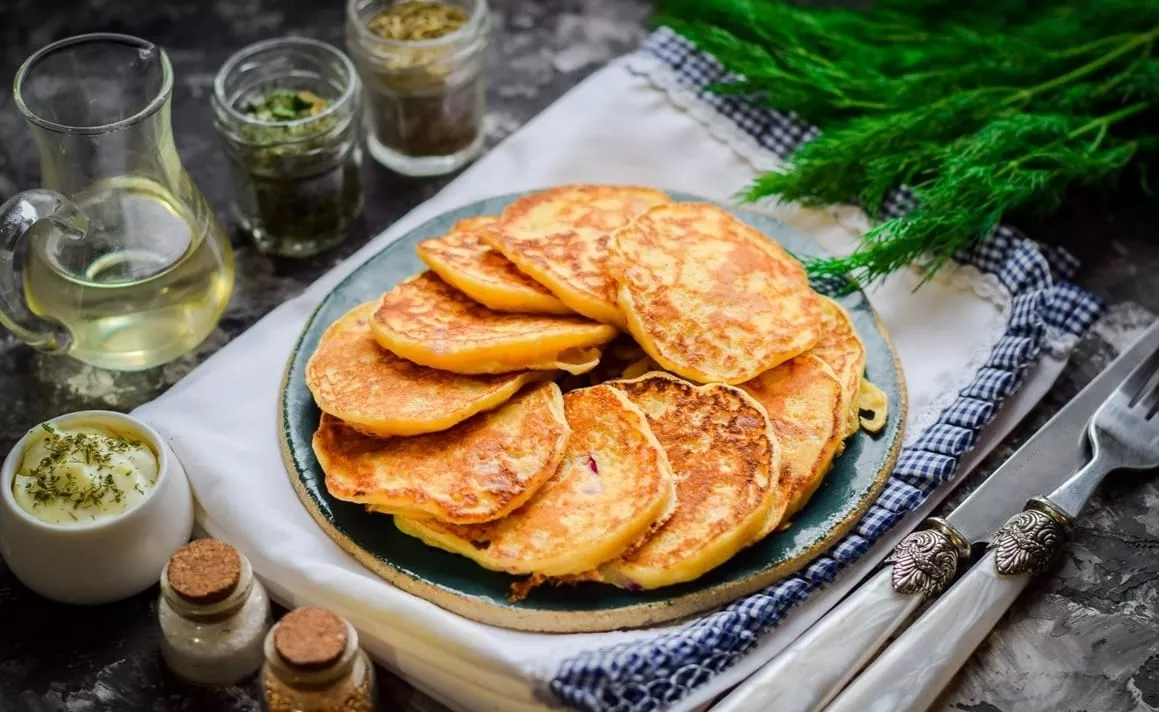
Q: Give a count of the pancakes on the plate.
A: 10